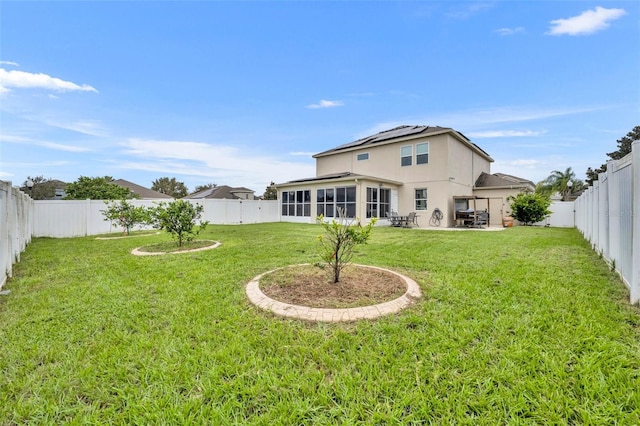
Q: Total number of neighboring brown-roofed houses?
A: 3